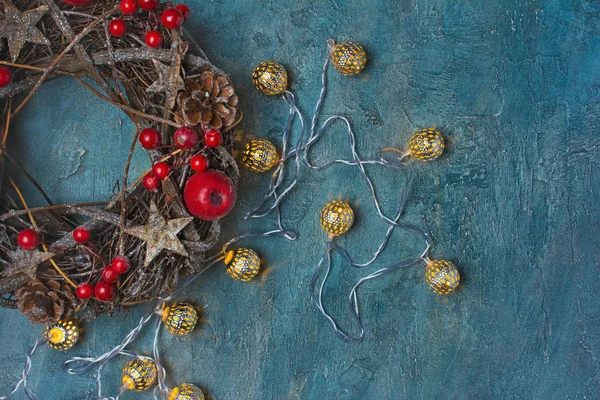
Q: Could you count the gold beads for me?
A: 11